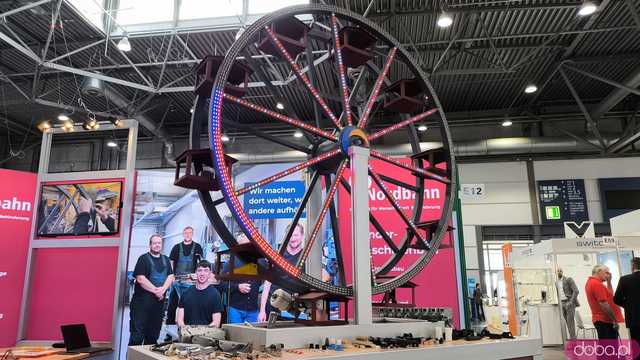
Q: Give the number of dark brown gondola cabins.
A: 10